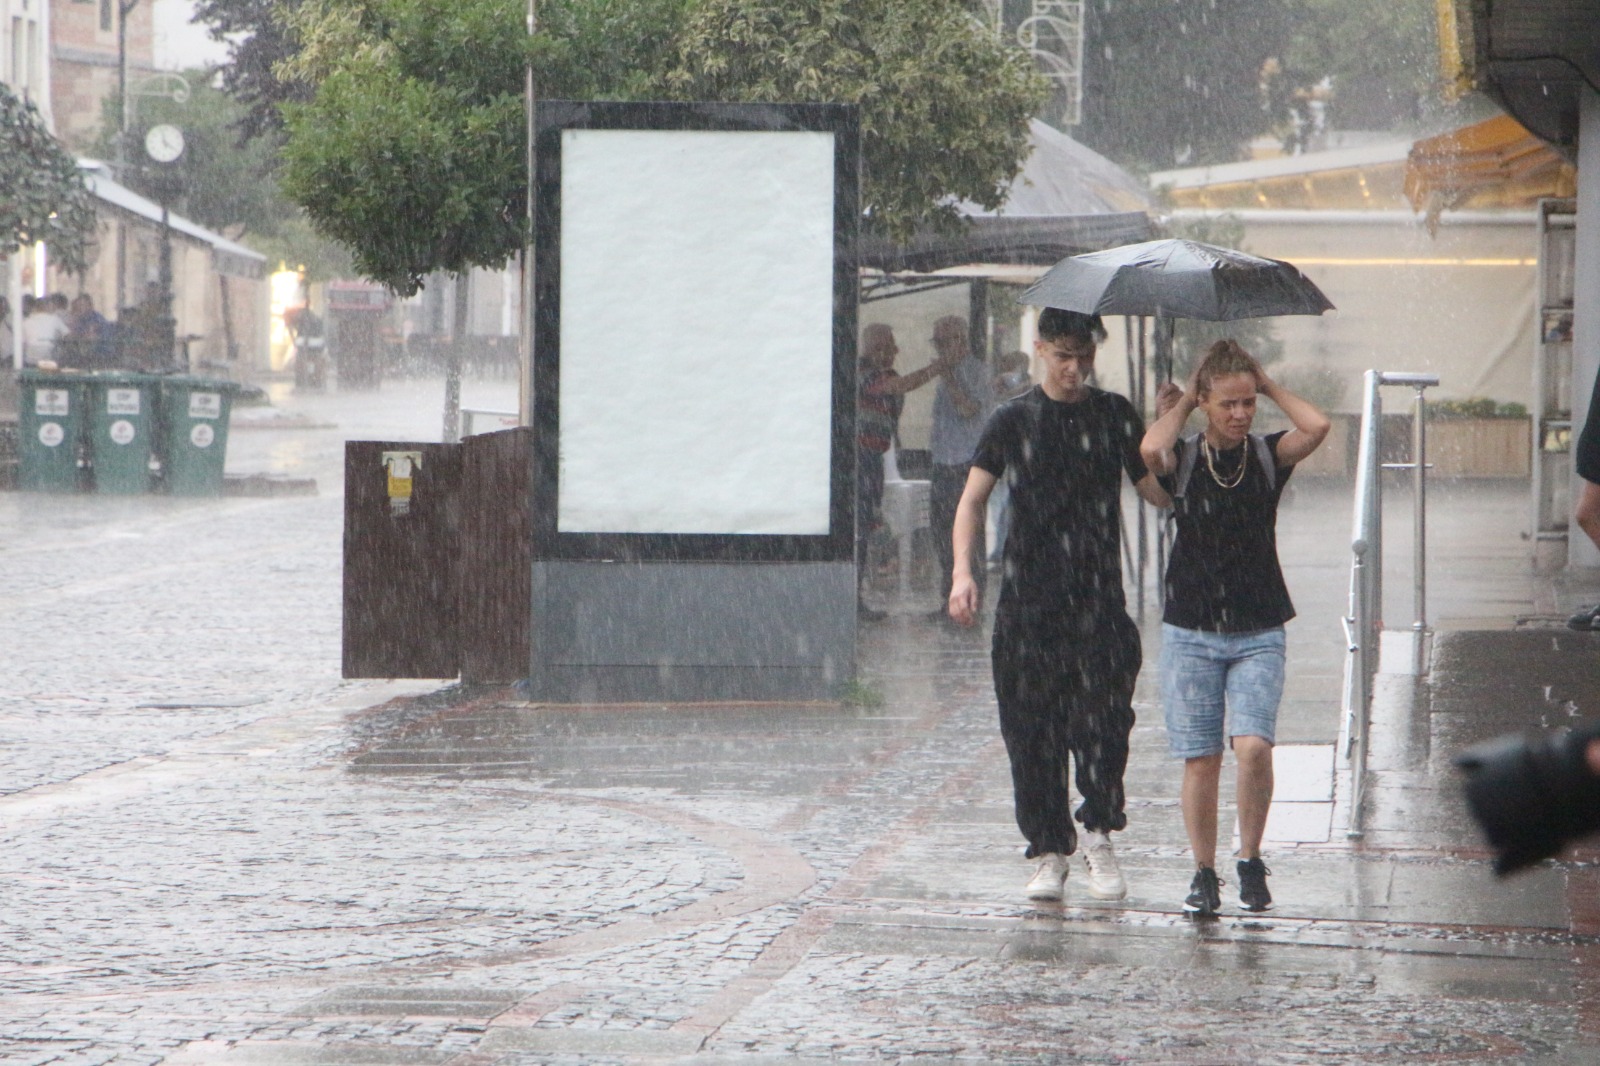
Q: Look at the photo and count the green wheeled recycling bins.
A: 3